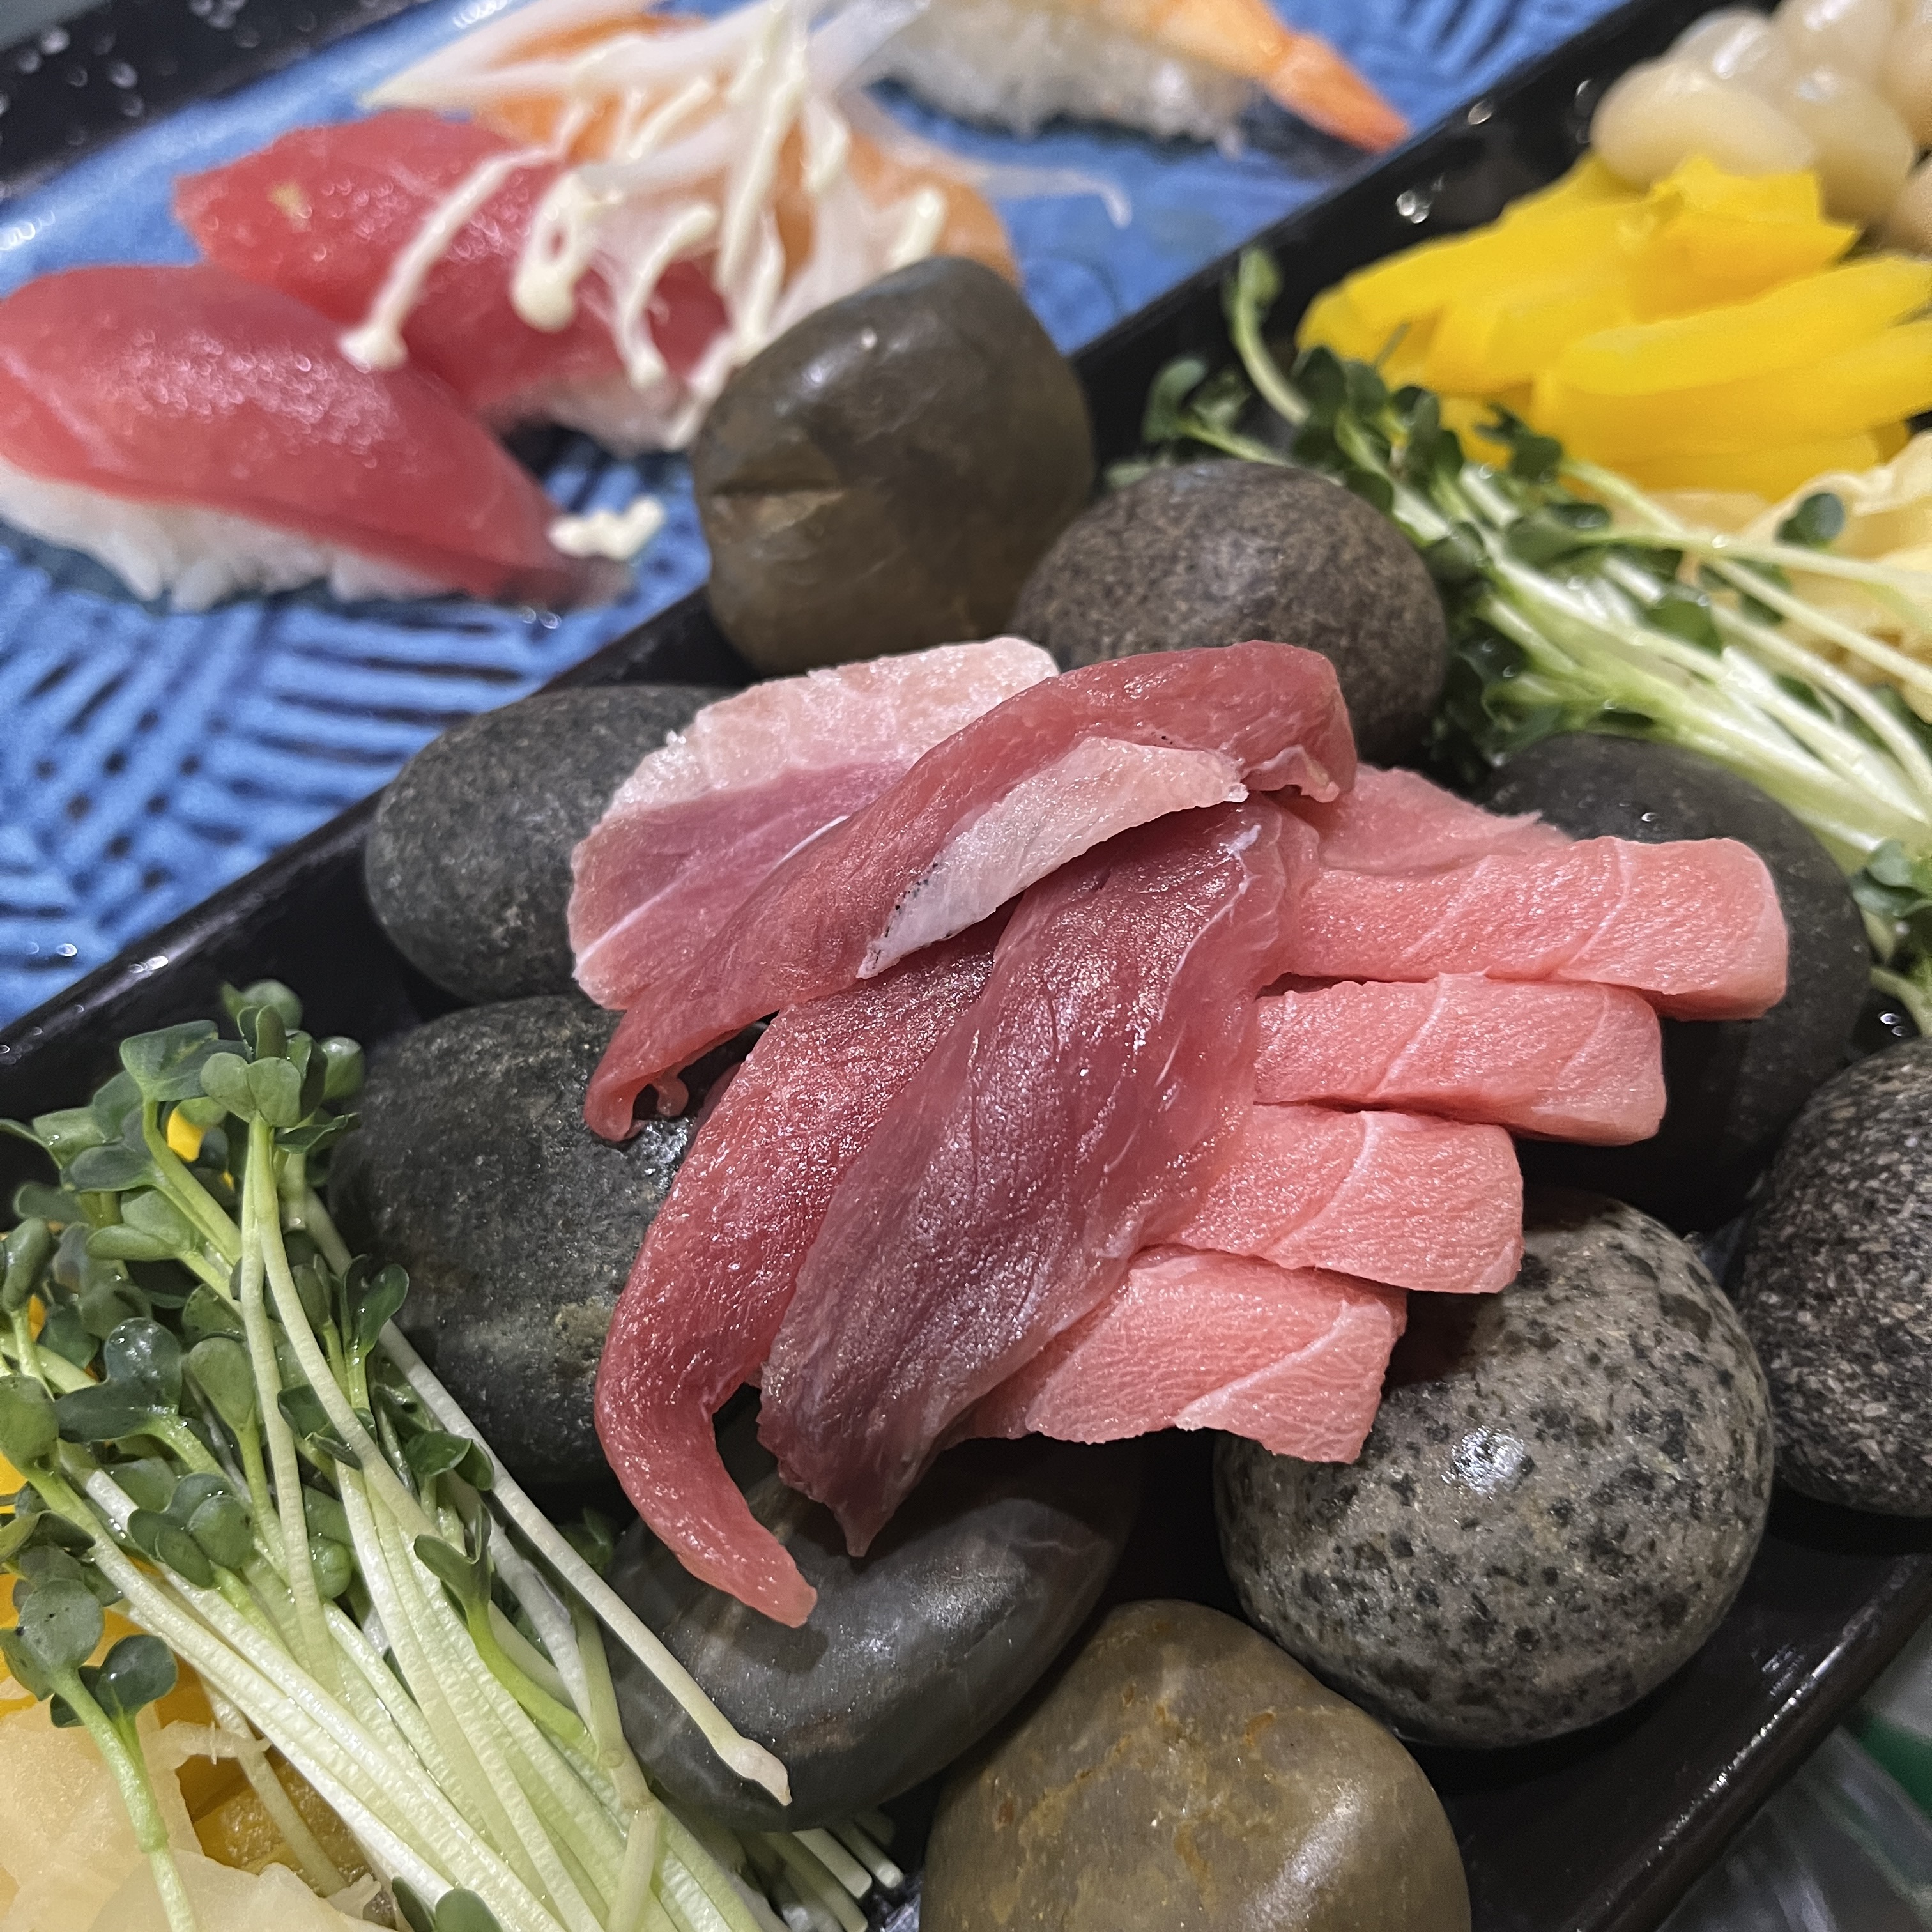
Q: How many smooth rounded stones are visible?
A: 9